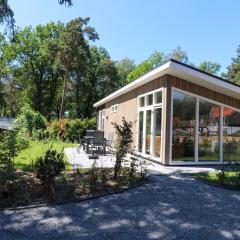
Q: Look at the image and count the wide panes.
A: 3